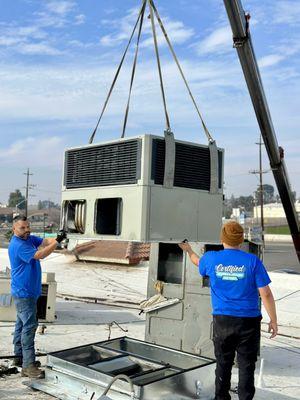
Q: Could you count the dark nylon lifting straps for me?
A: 4